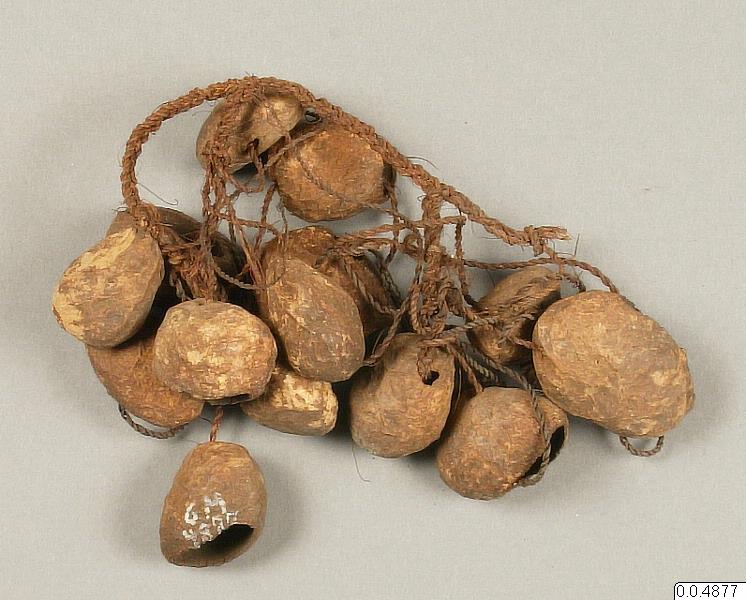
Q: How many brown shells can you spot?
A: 14